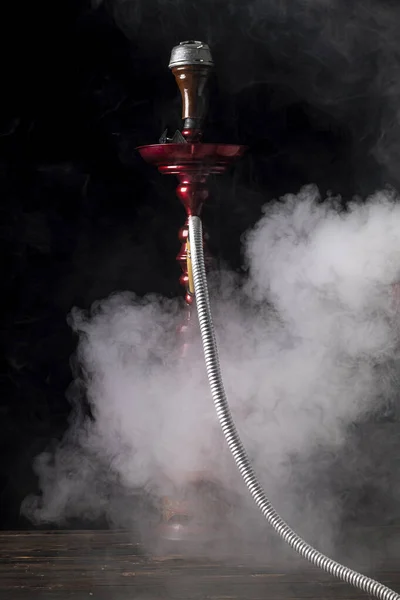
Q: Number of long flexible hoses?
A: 1